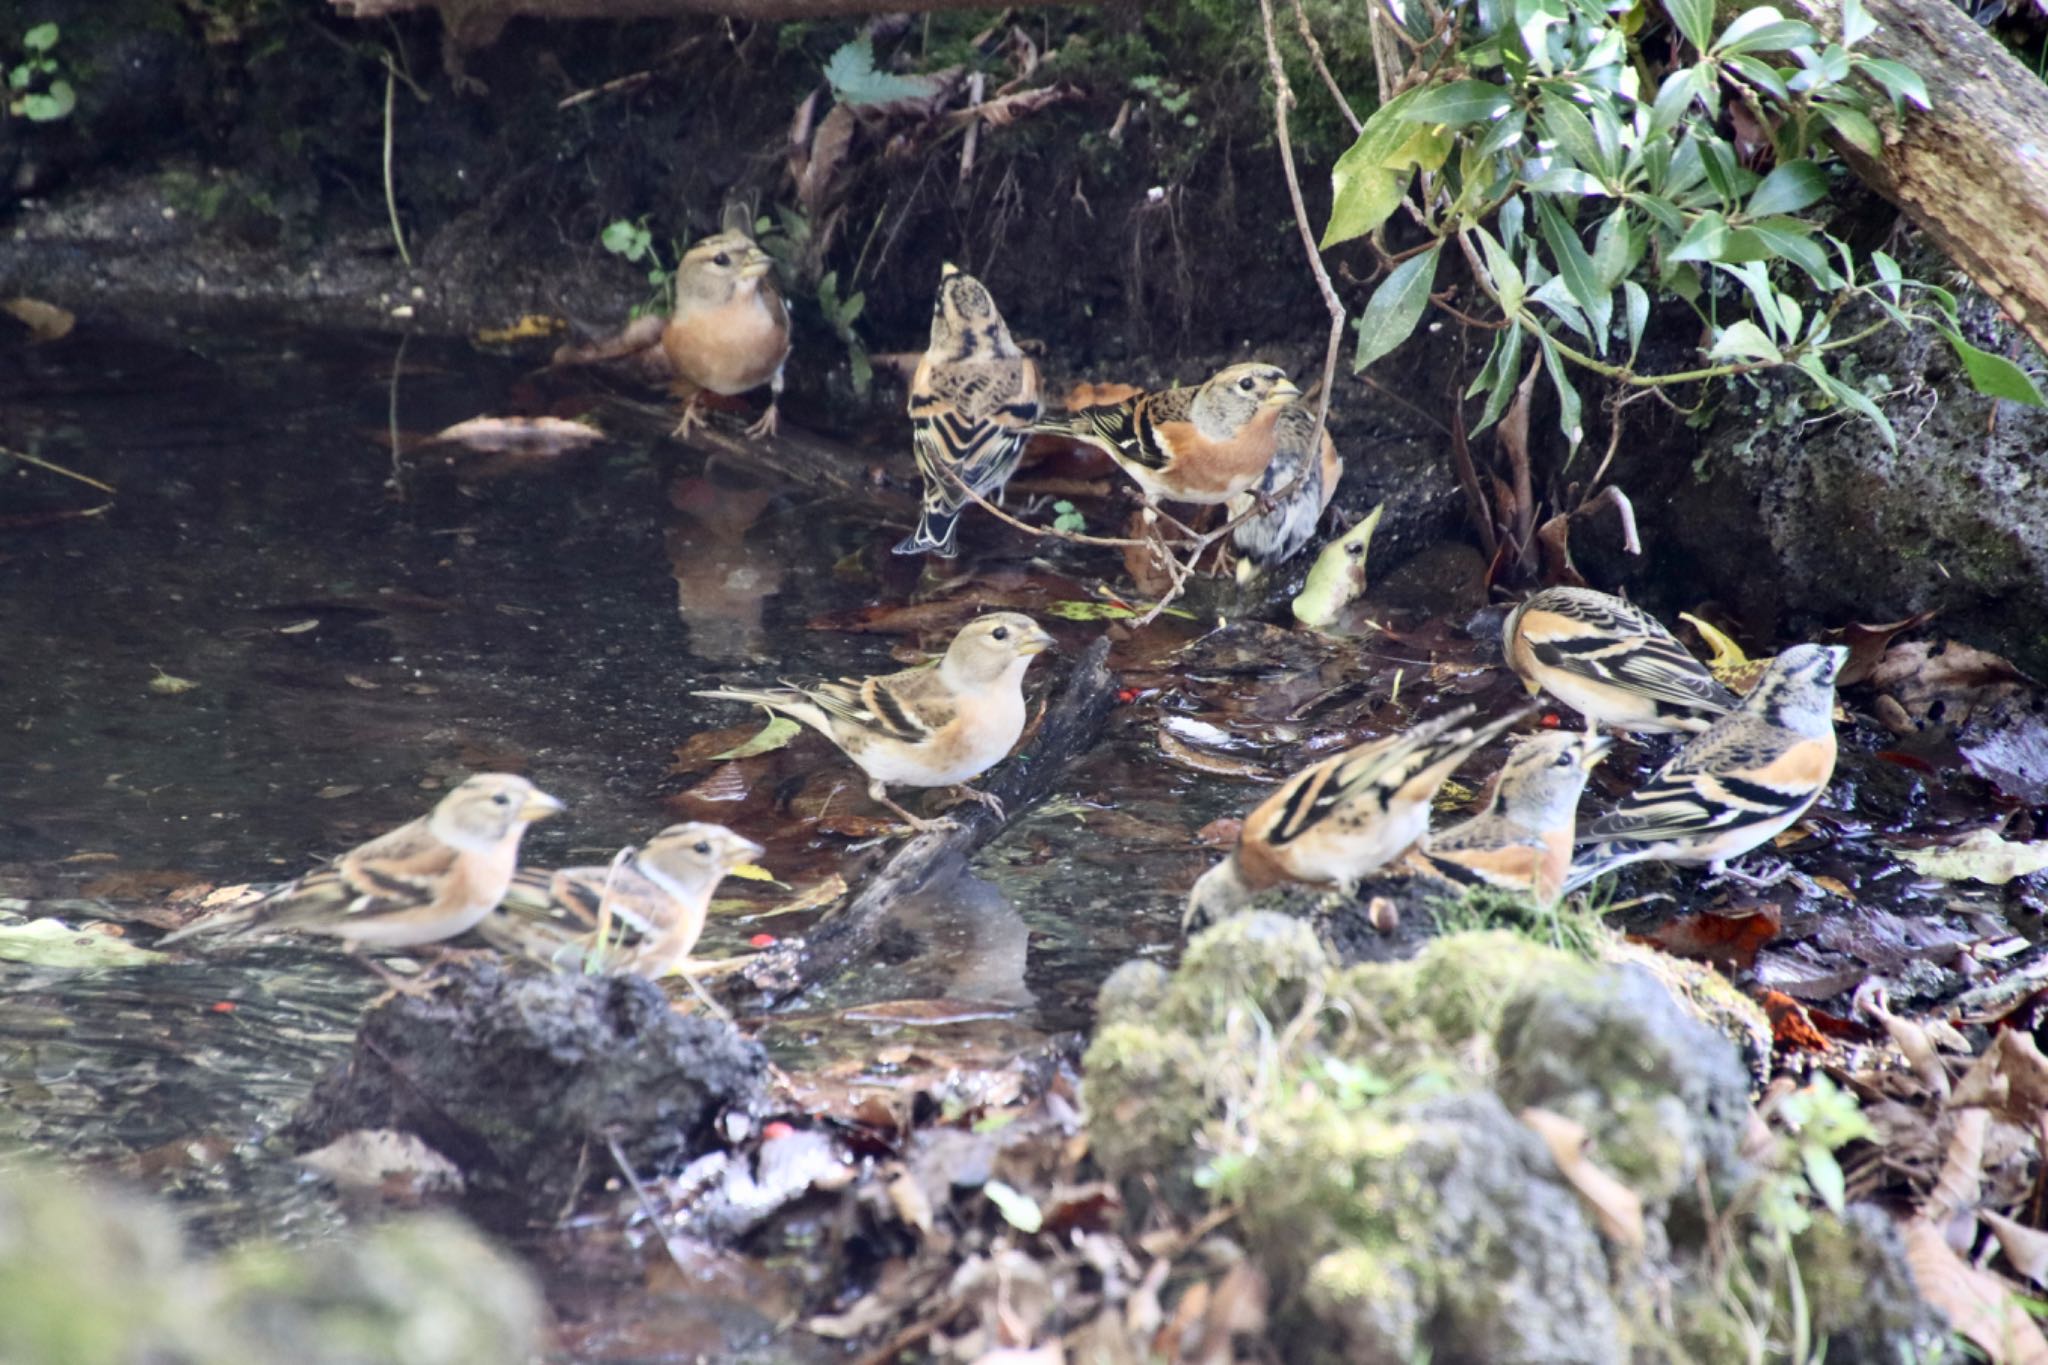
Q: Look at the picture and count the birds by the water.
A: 11